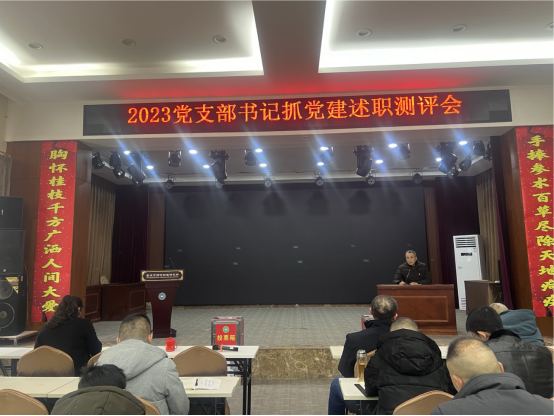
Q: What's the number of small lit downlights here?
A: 12